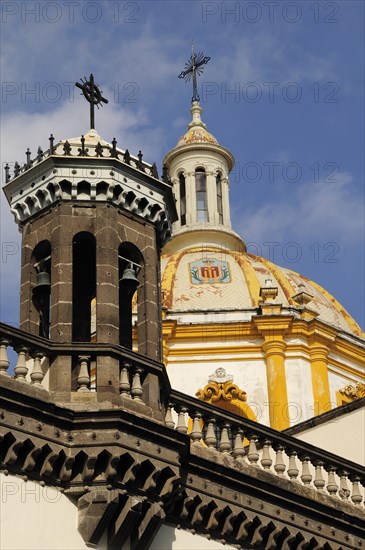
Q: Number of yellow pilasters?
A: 2